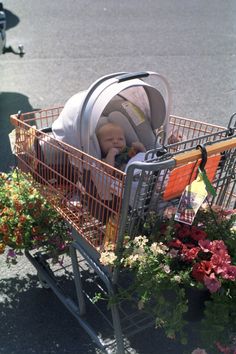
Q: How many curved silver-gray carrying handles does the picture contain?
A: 1